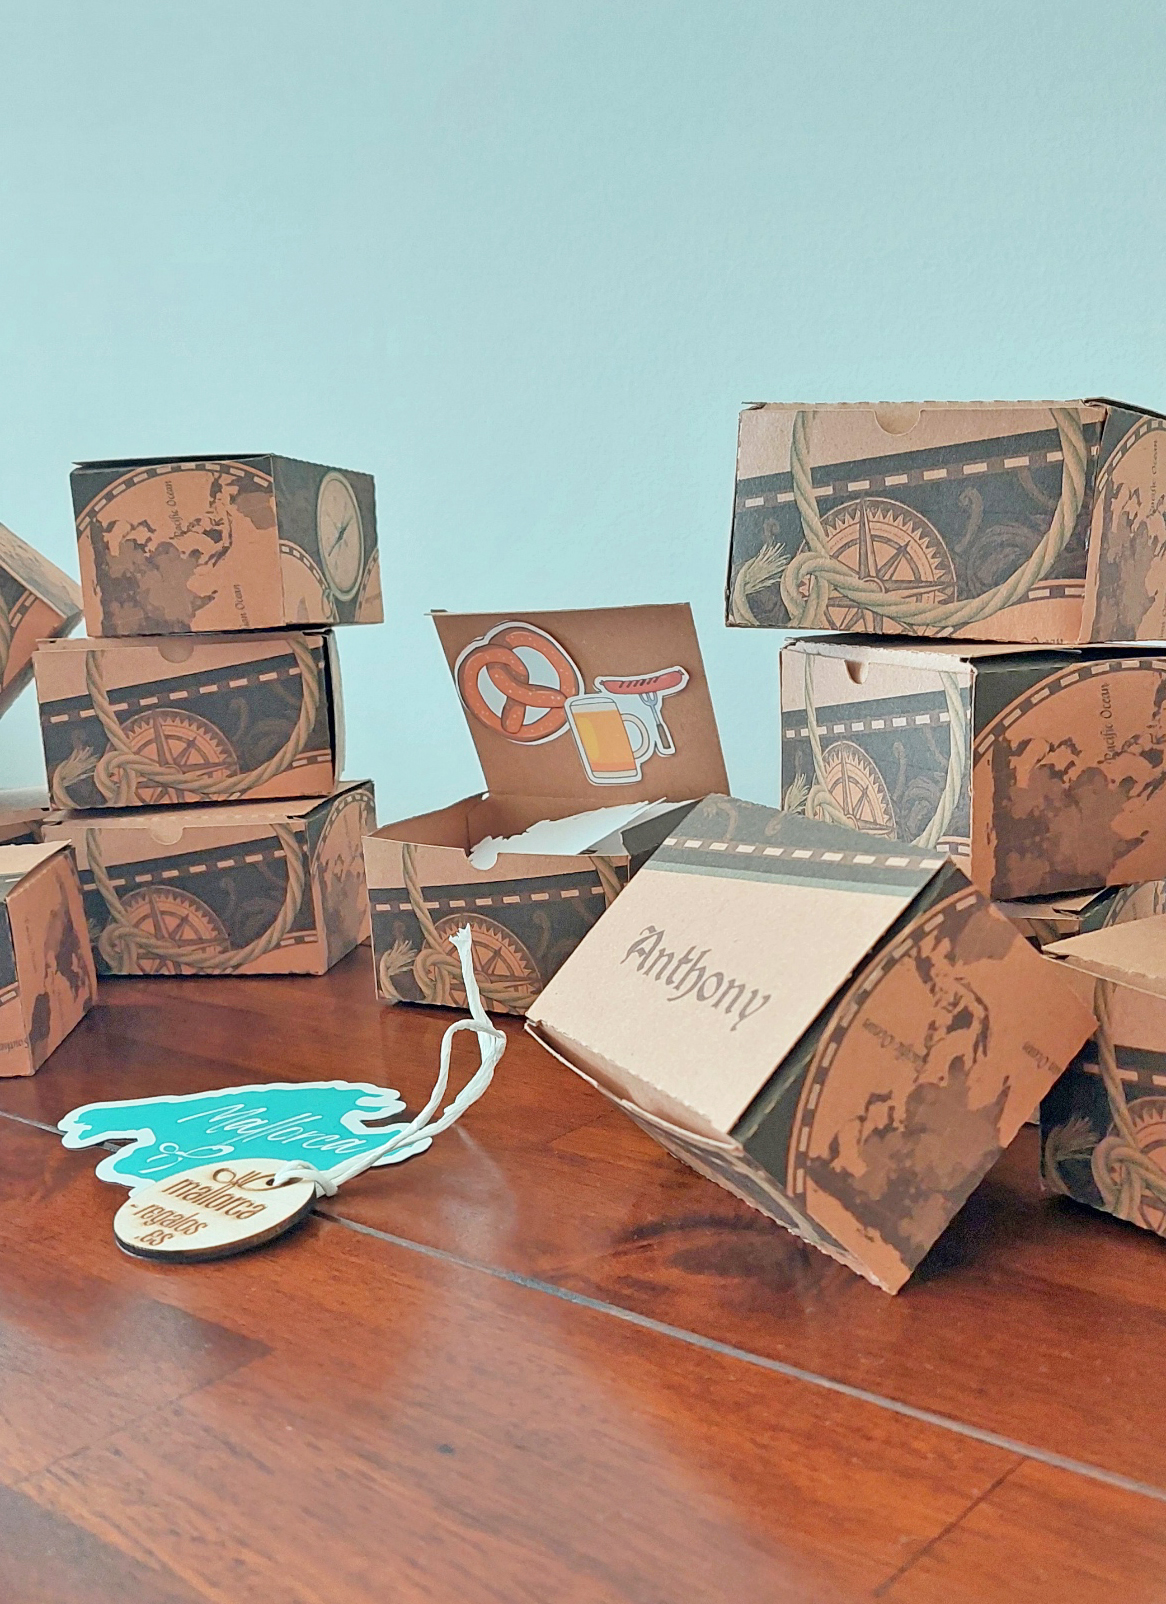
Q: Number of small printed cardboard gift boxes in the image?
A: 12